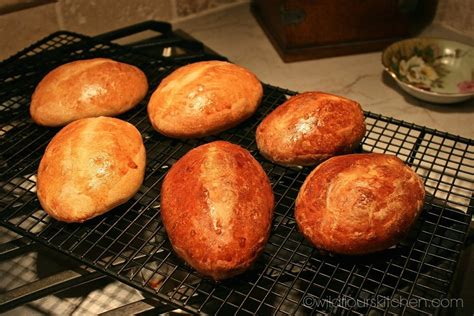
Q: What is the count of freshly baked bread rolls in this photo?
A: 6